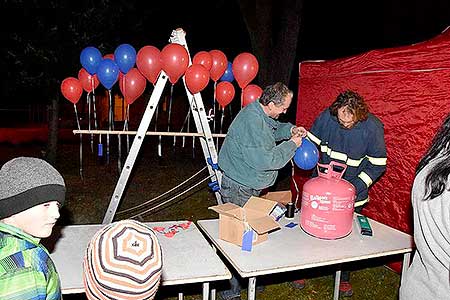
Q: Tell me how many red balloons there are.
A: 12